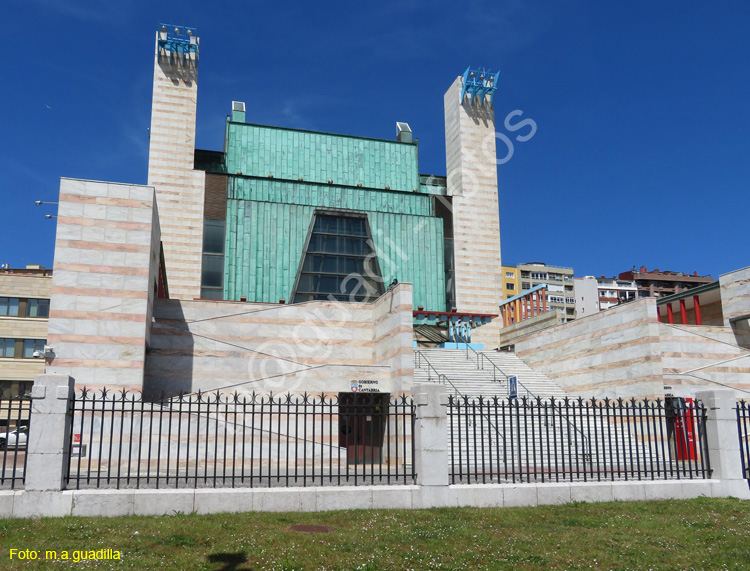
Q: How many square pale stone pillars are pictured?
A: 3